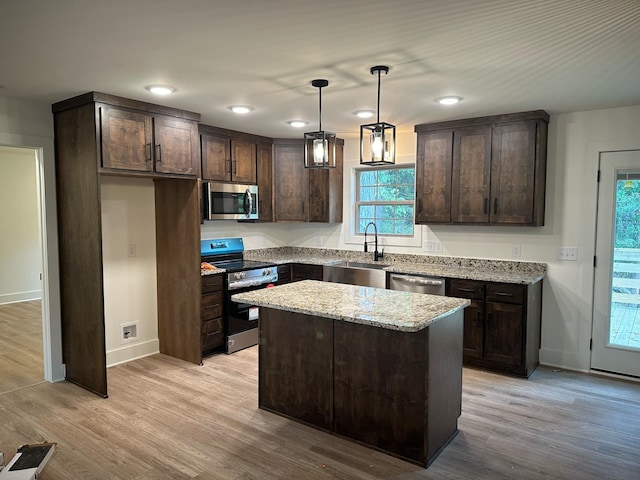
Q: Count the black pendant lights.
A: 2